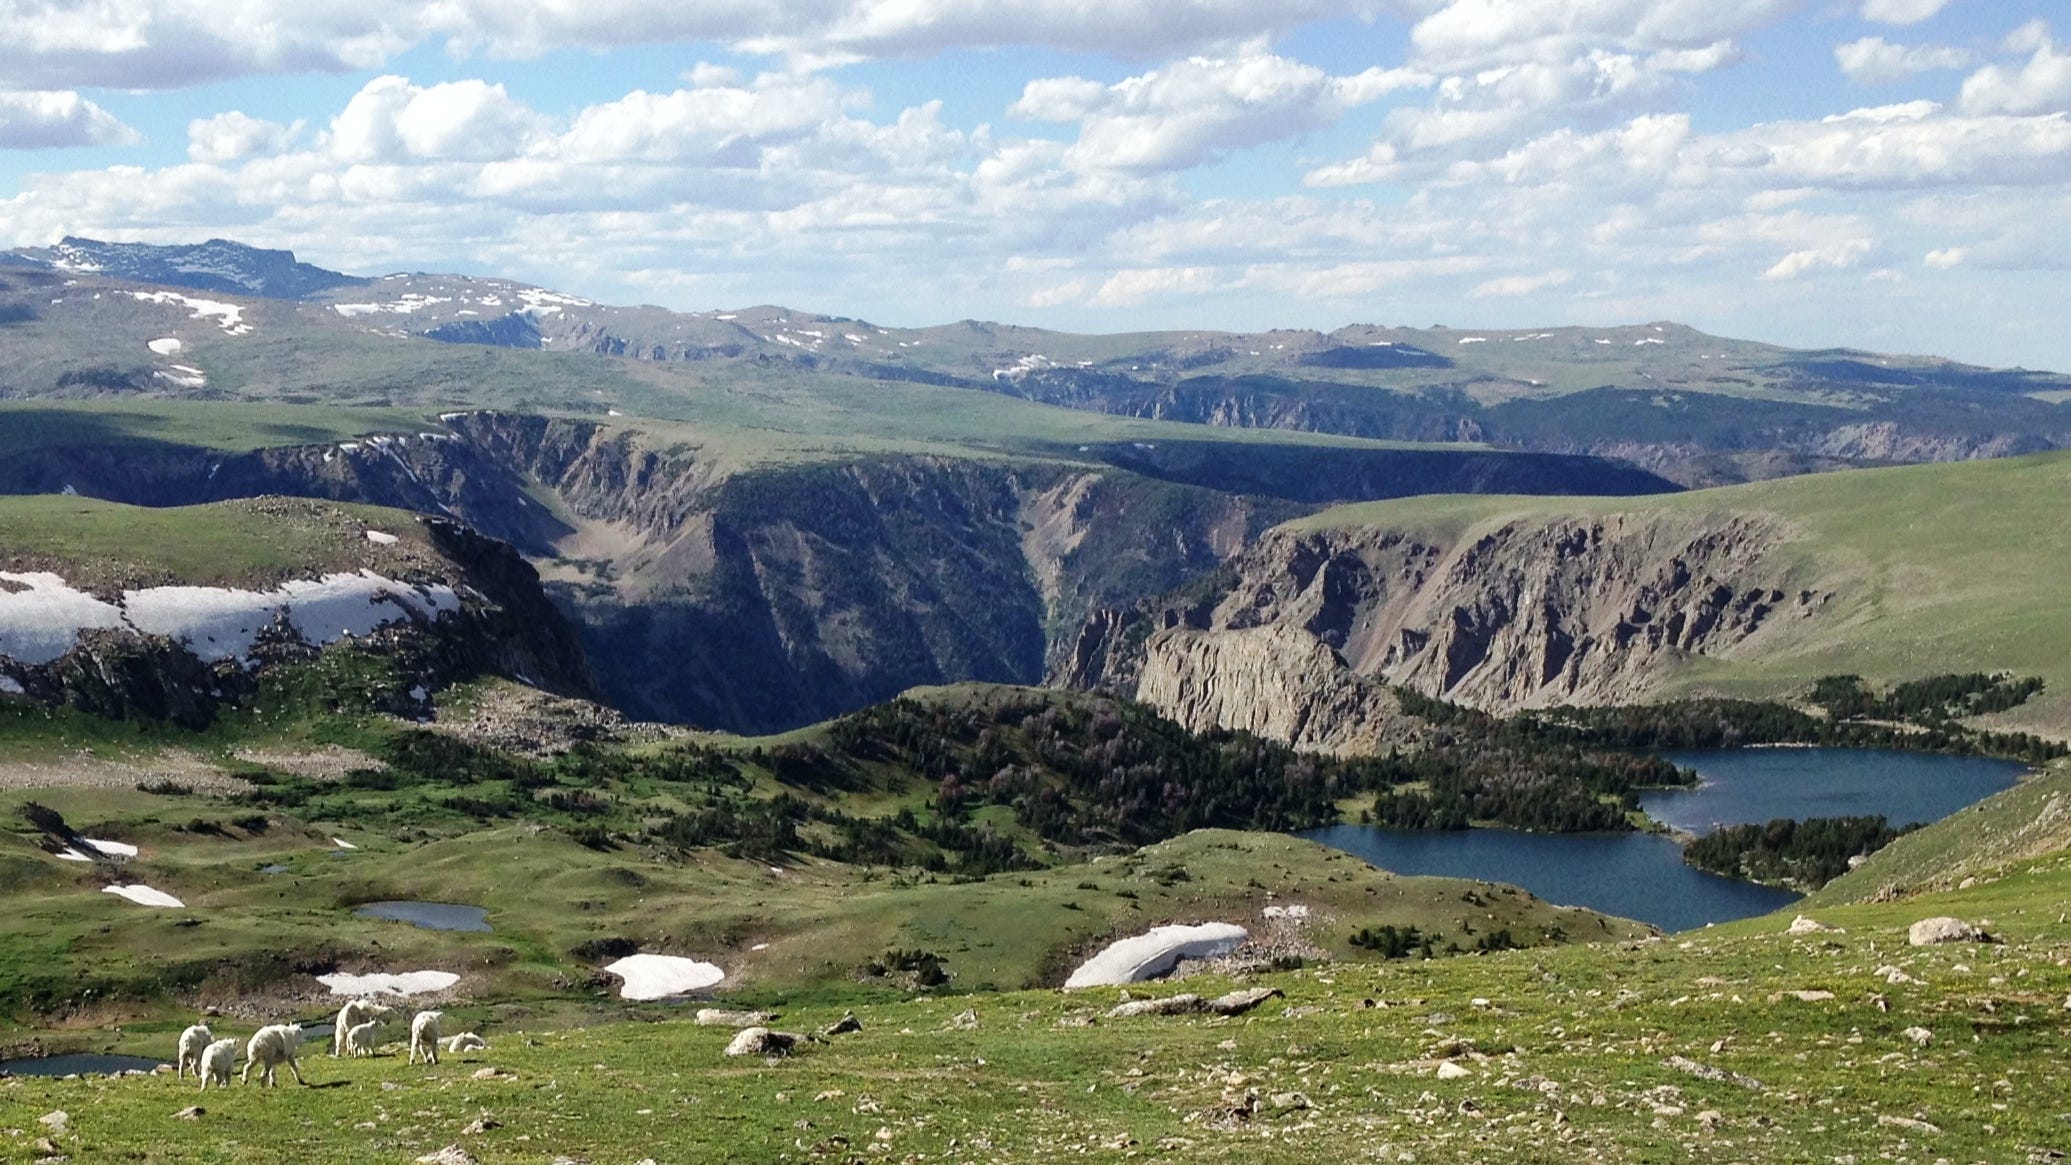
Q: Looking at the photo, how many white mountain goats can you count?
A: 6